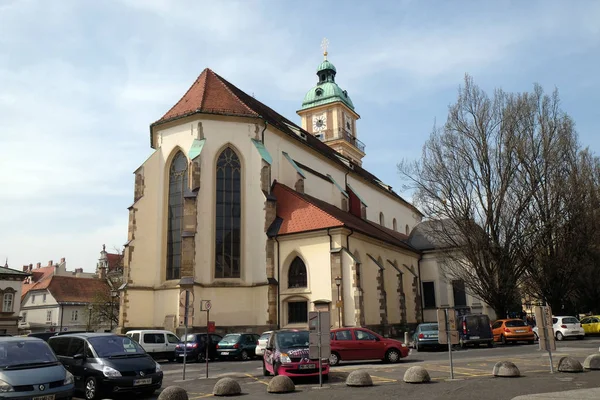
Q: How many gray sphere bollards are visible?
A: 8